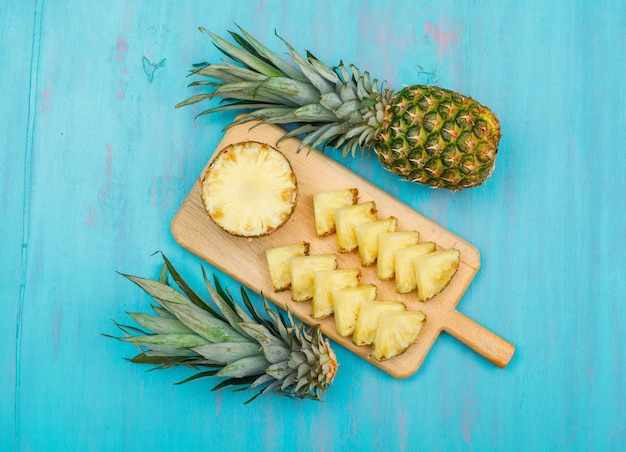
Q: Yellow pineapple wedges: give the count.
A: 12